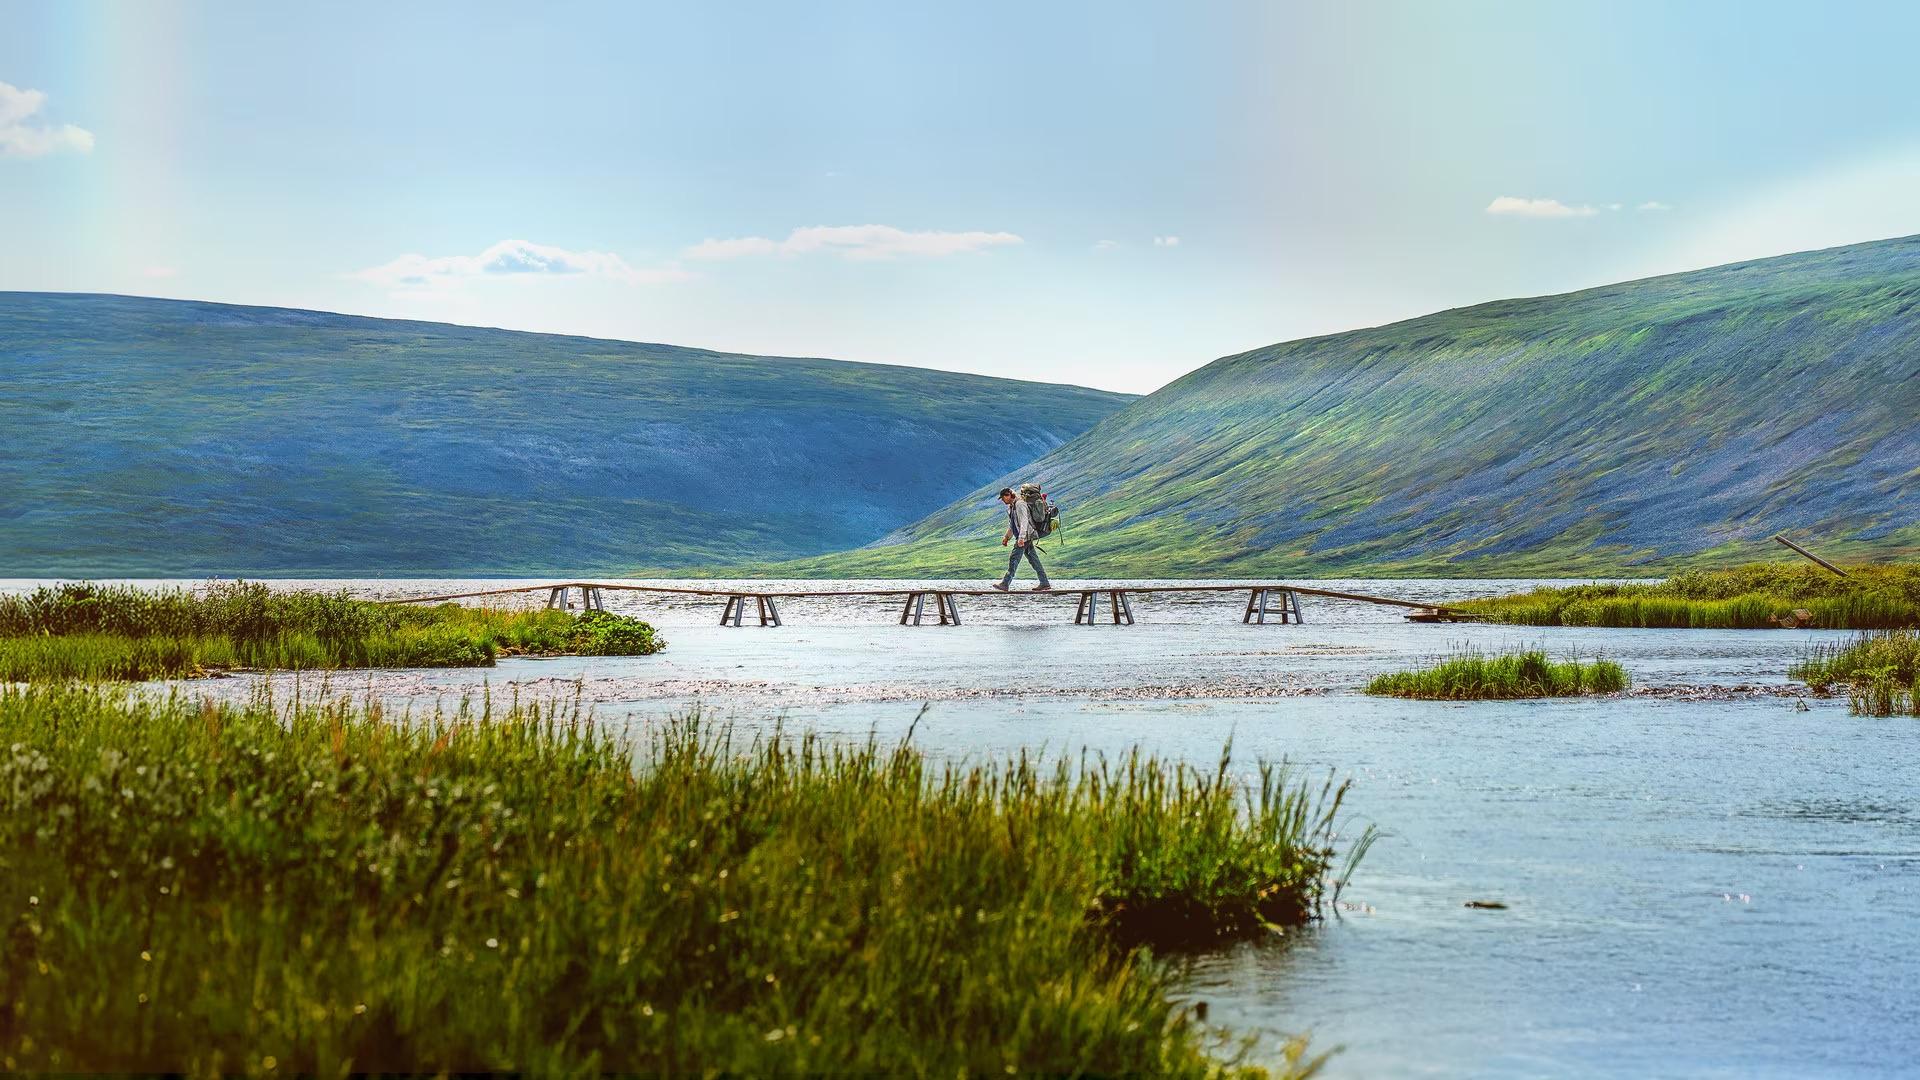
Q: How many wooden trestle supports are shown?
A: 5